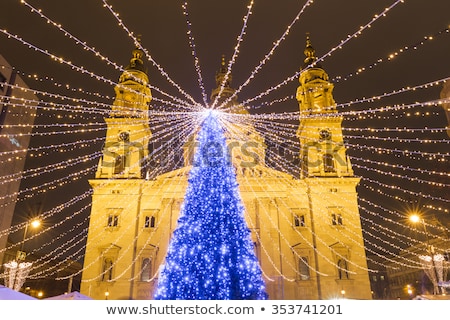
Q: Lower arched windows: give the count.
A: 4